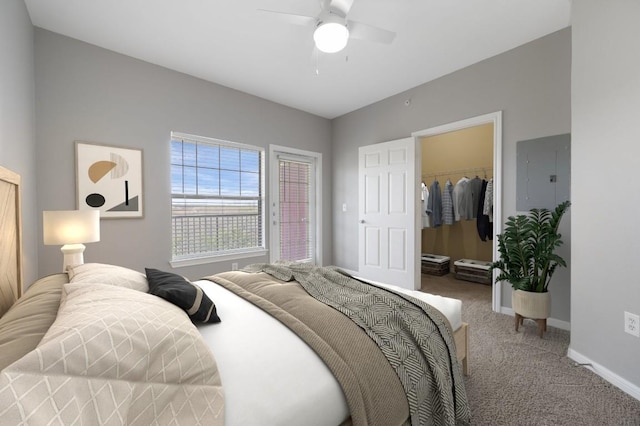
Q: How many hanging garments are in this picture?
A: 7